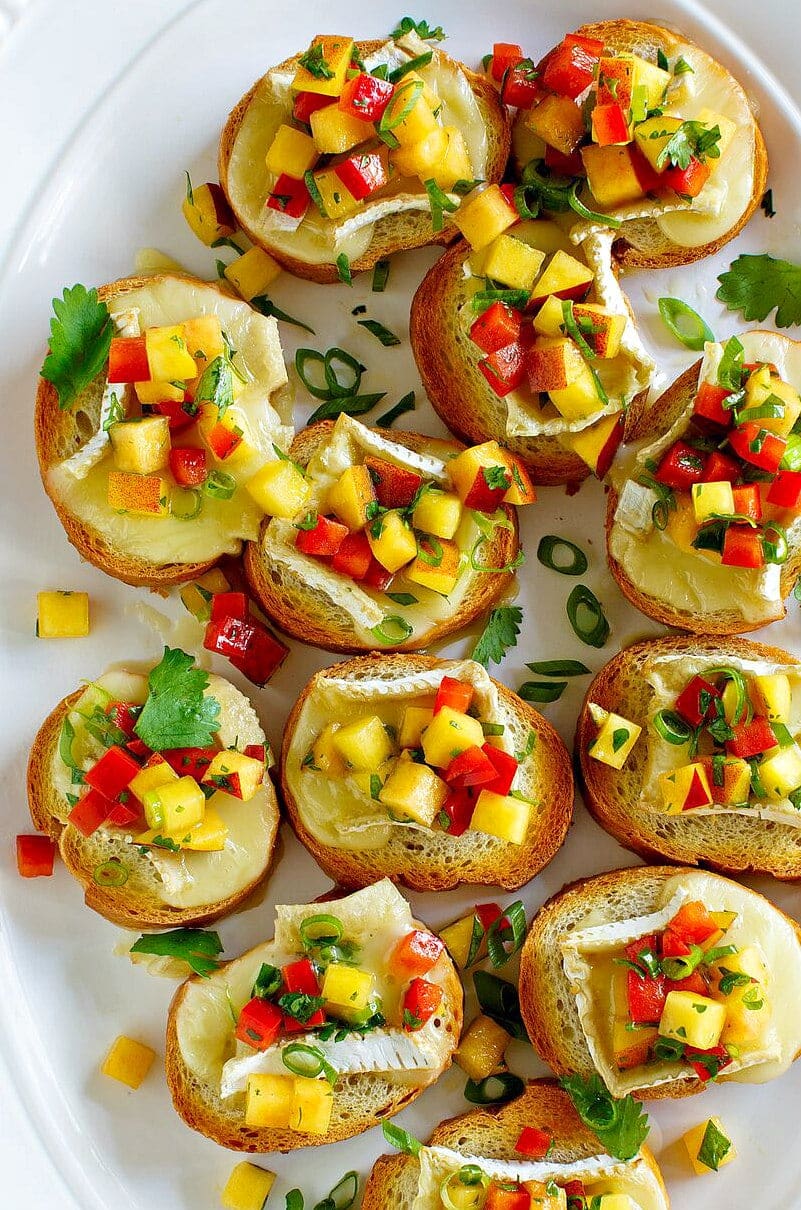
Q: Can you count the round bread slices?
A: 12